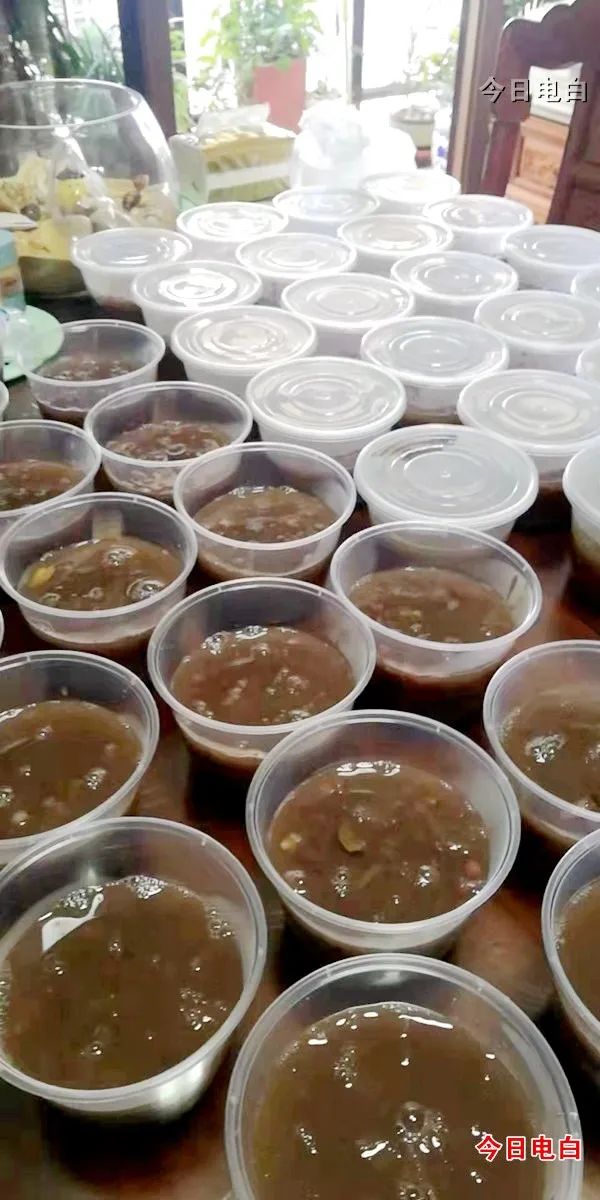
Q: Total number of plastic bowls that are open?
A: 13